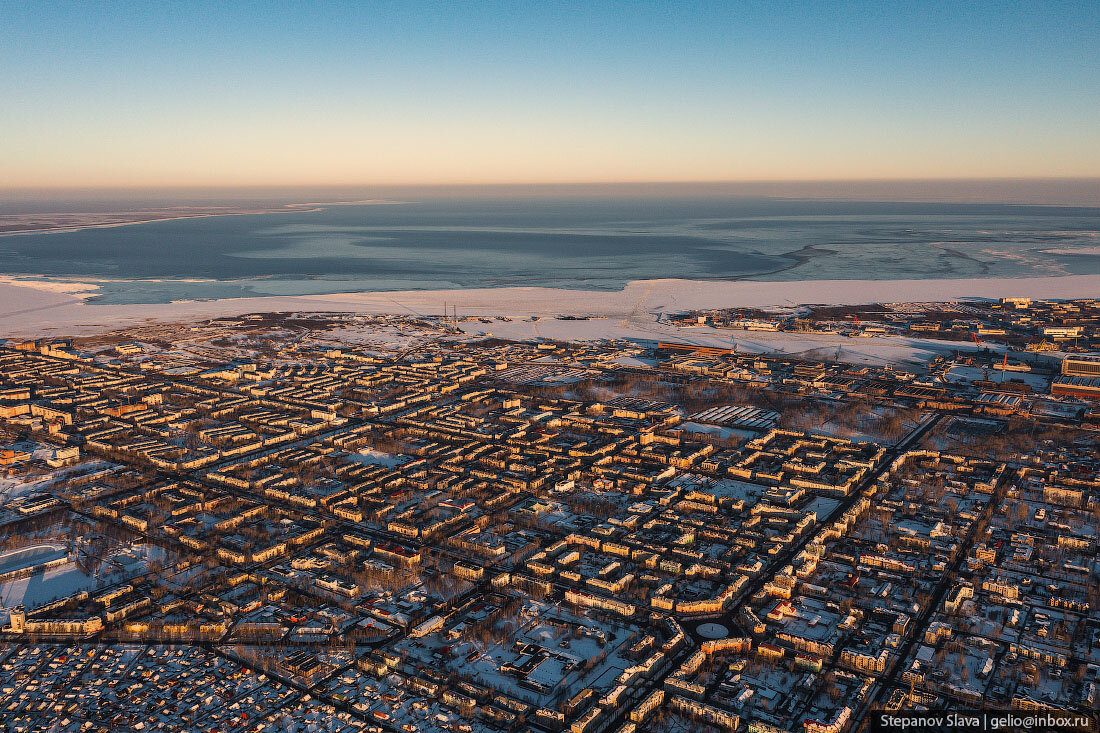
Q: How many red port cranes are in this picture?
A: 3